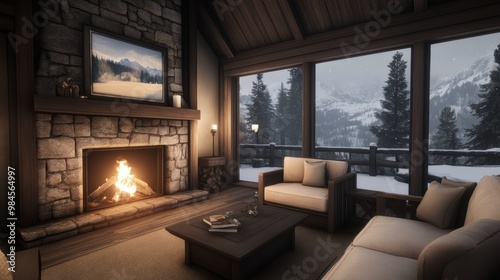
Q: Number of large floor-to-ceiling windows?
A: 3